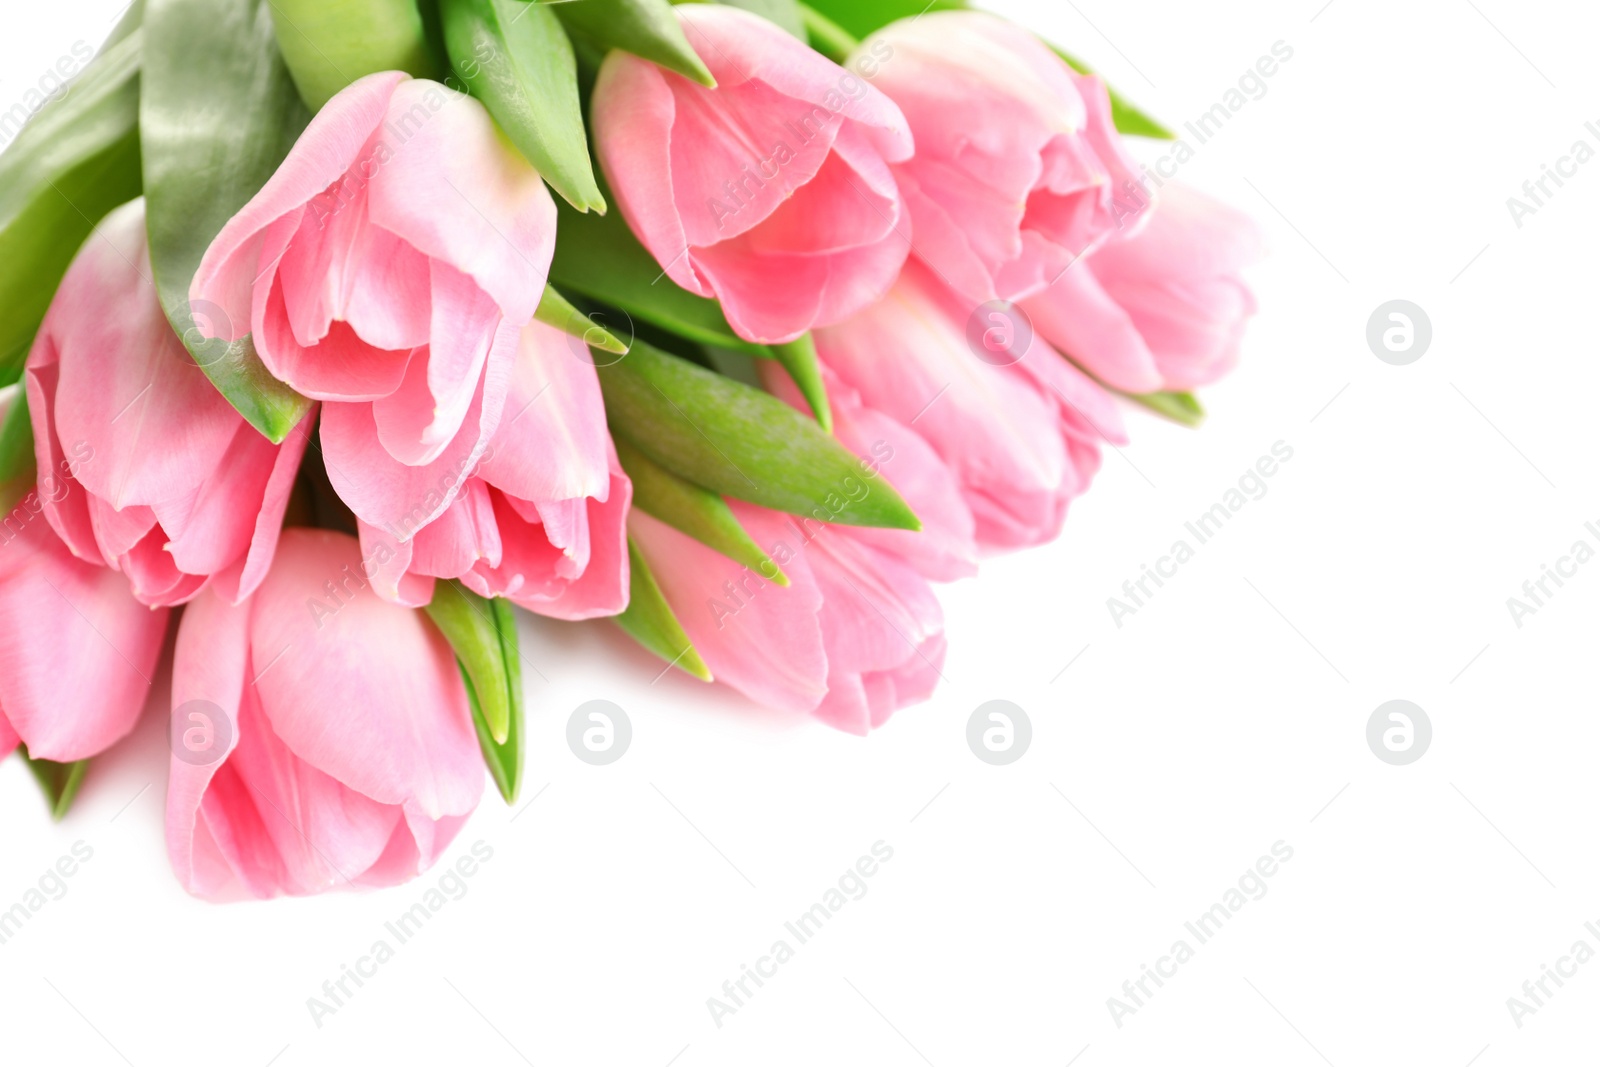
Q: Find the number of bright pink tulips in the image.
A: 10